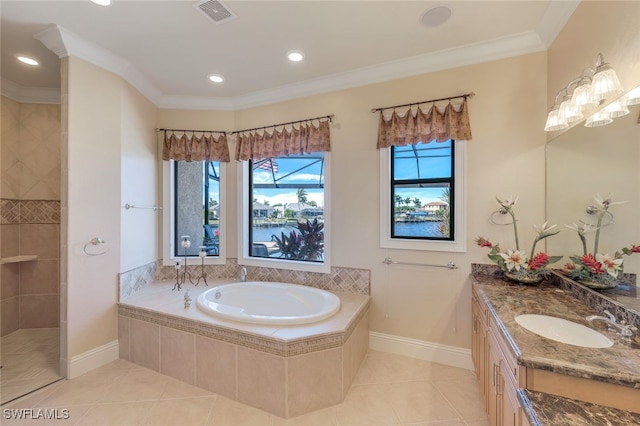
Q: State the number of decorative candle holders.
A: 3